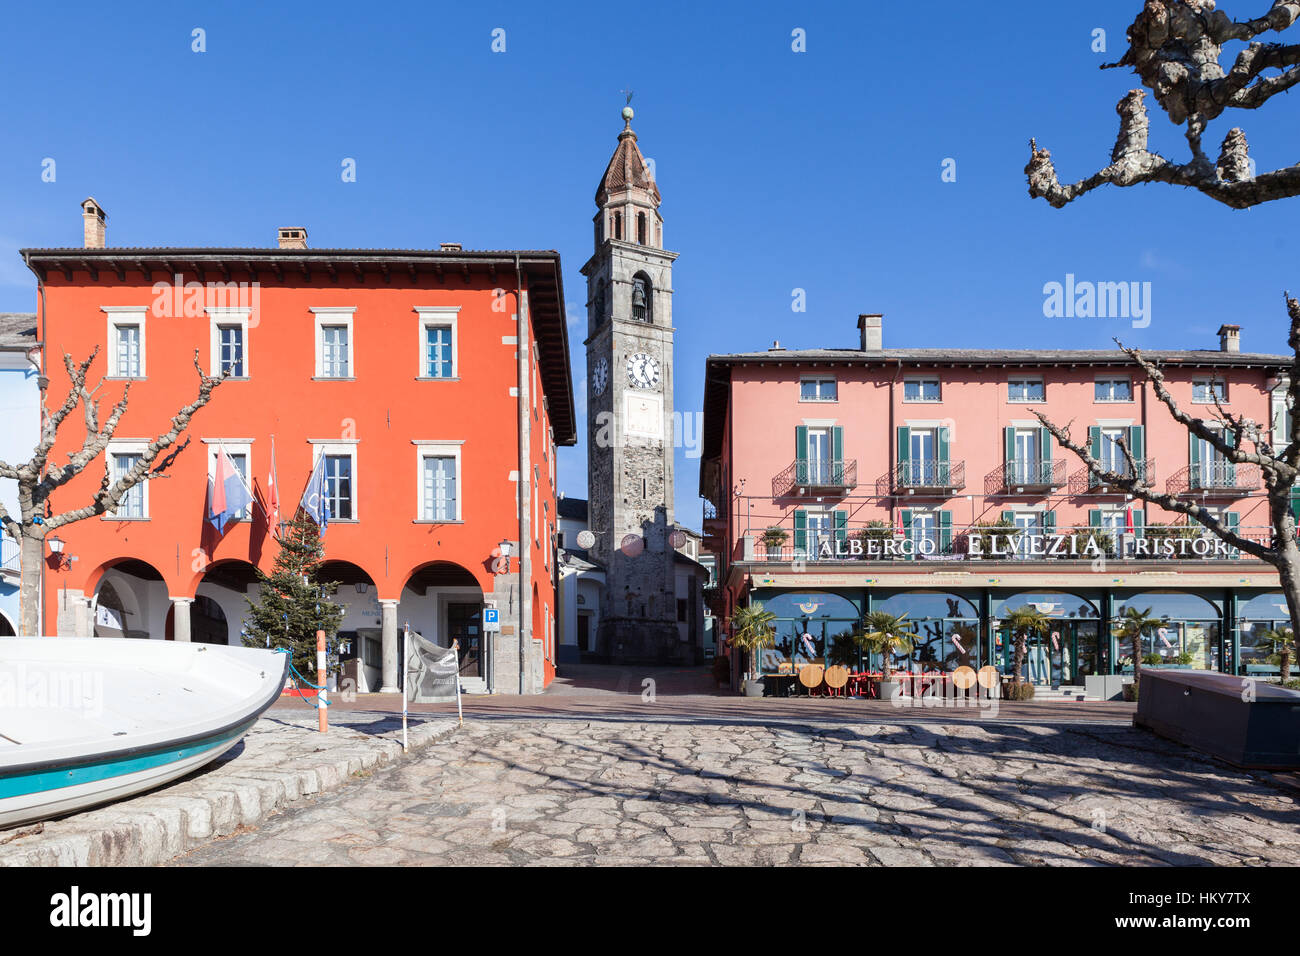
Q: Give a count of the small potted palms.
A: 5